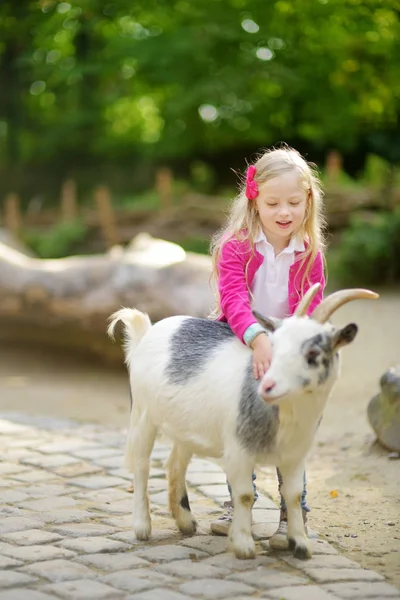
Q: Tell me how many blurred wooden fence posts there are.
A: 5